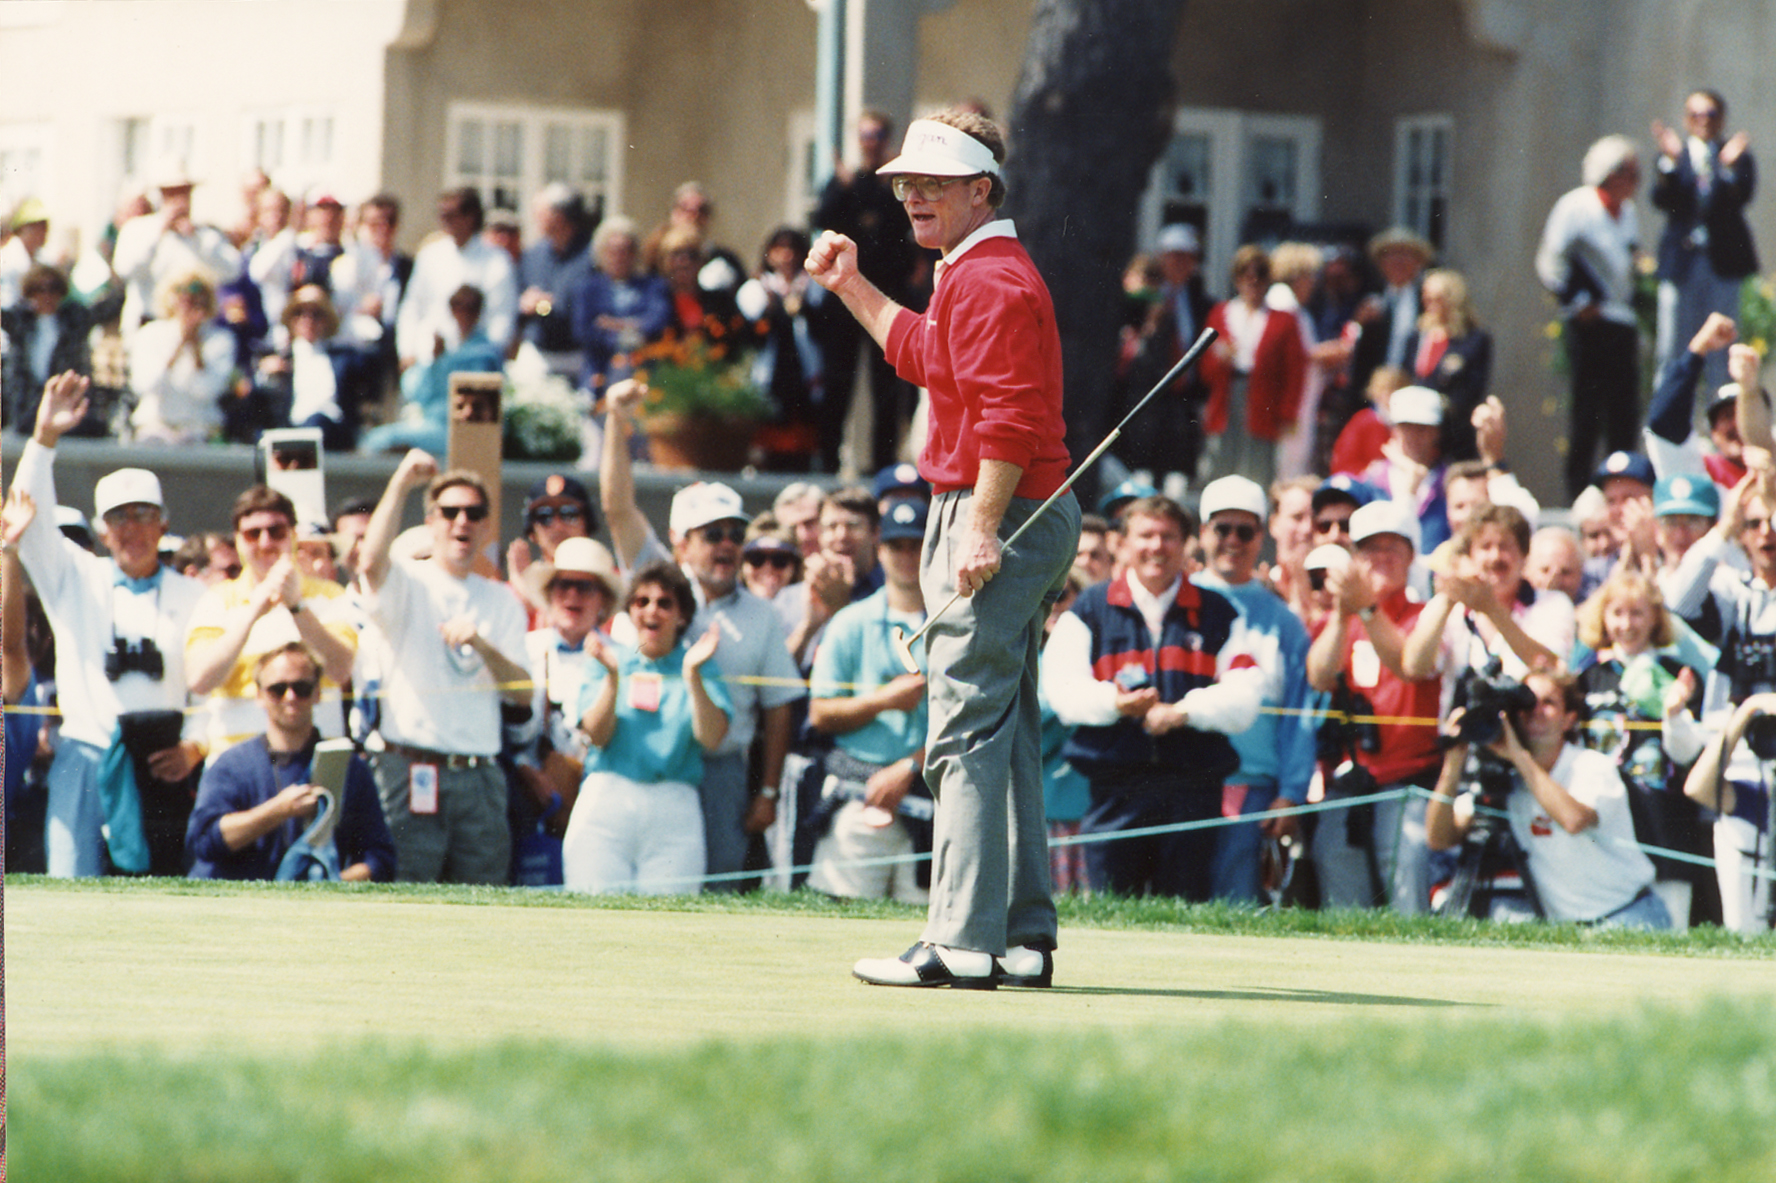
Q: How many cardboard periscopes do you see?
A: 2